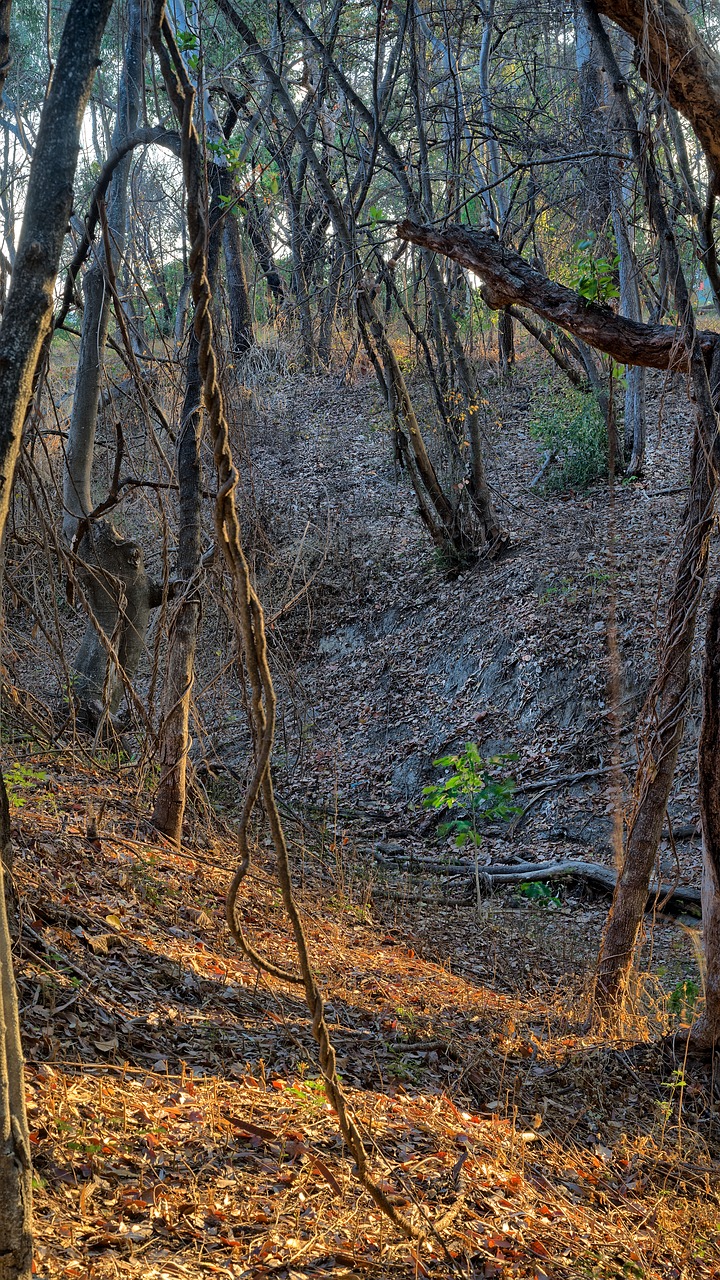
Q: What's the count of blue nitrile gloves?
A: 0